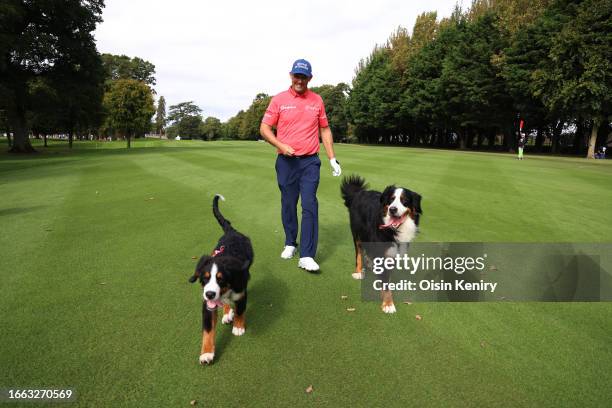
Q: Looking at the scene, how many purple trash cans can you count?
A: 0